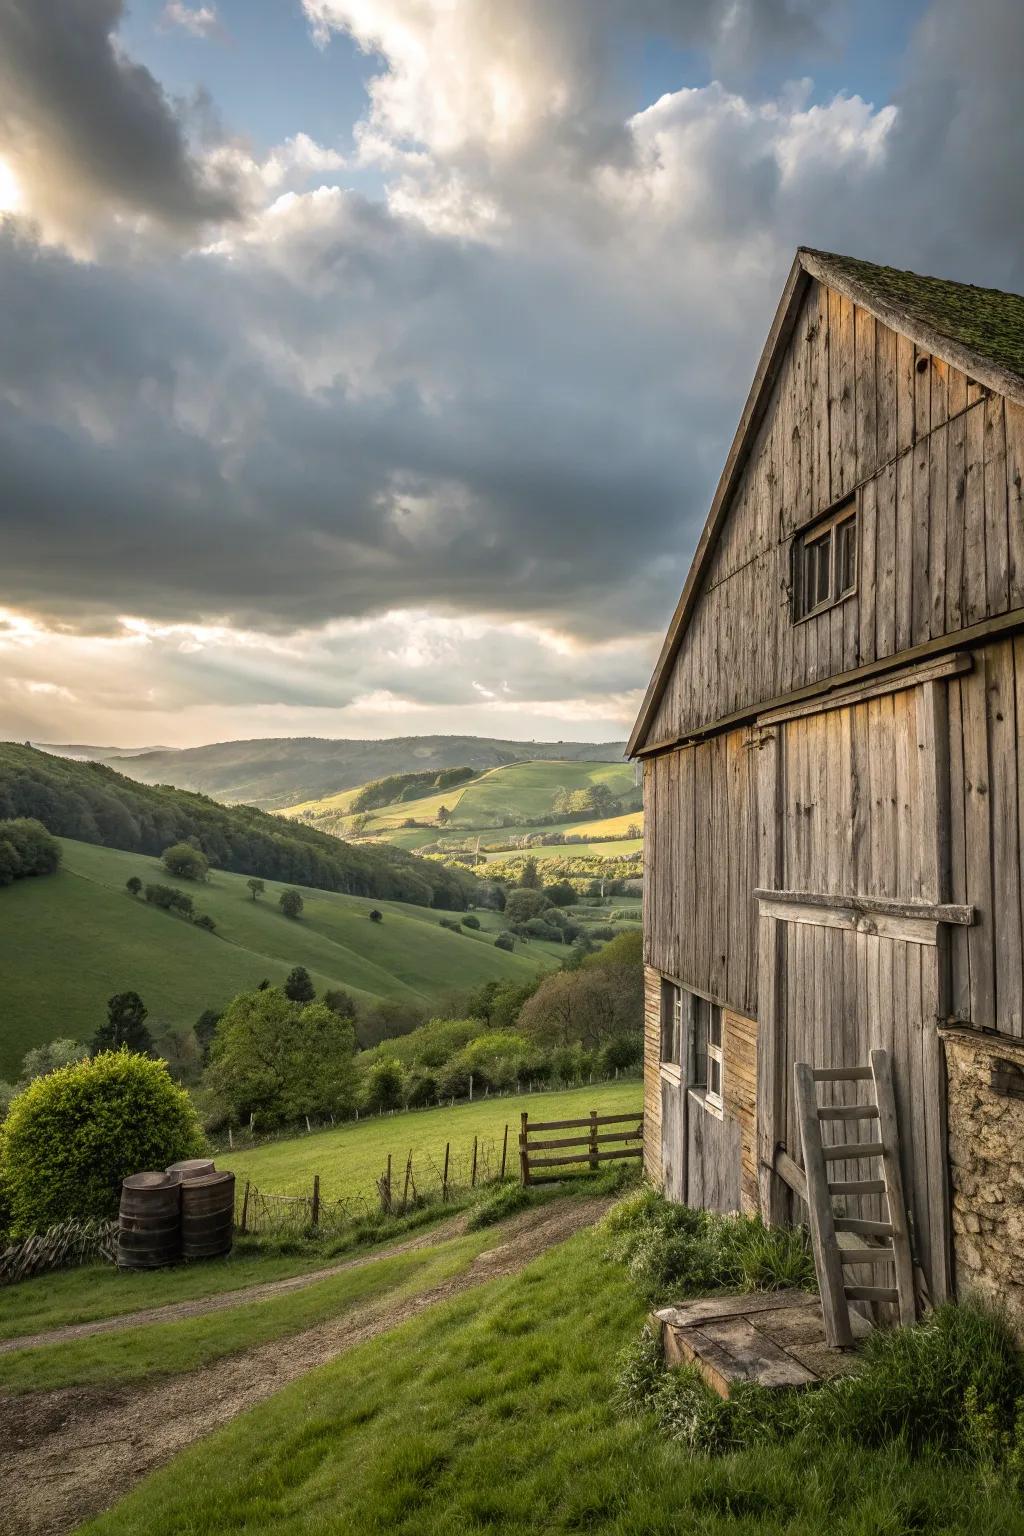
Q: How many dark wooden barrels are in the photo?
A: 3